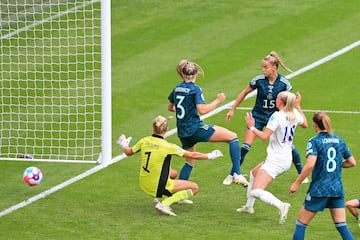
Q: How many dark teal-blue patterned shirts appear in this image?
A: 3